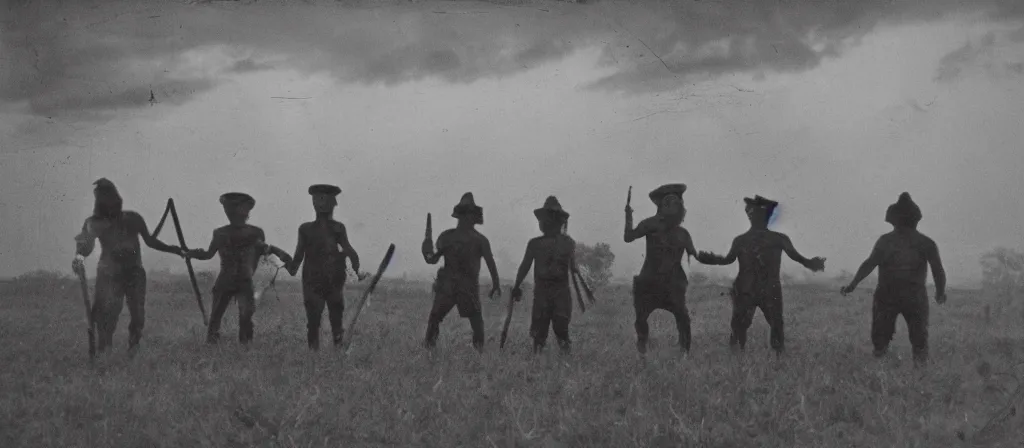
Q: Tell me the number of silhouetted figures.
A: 8